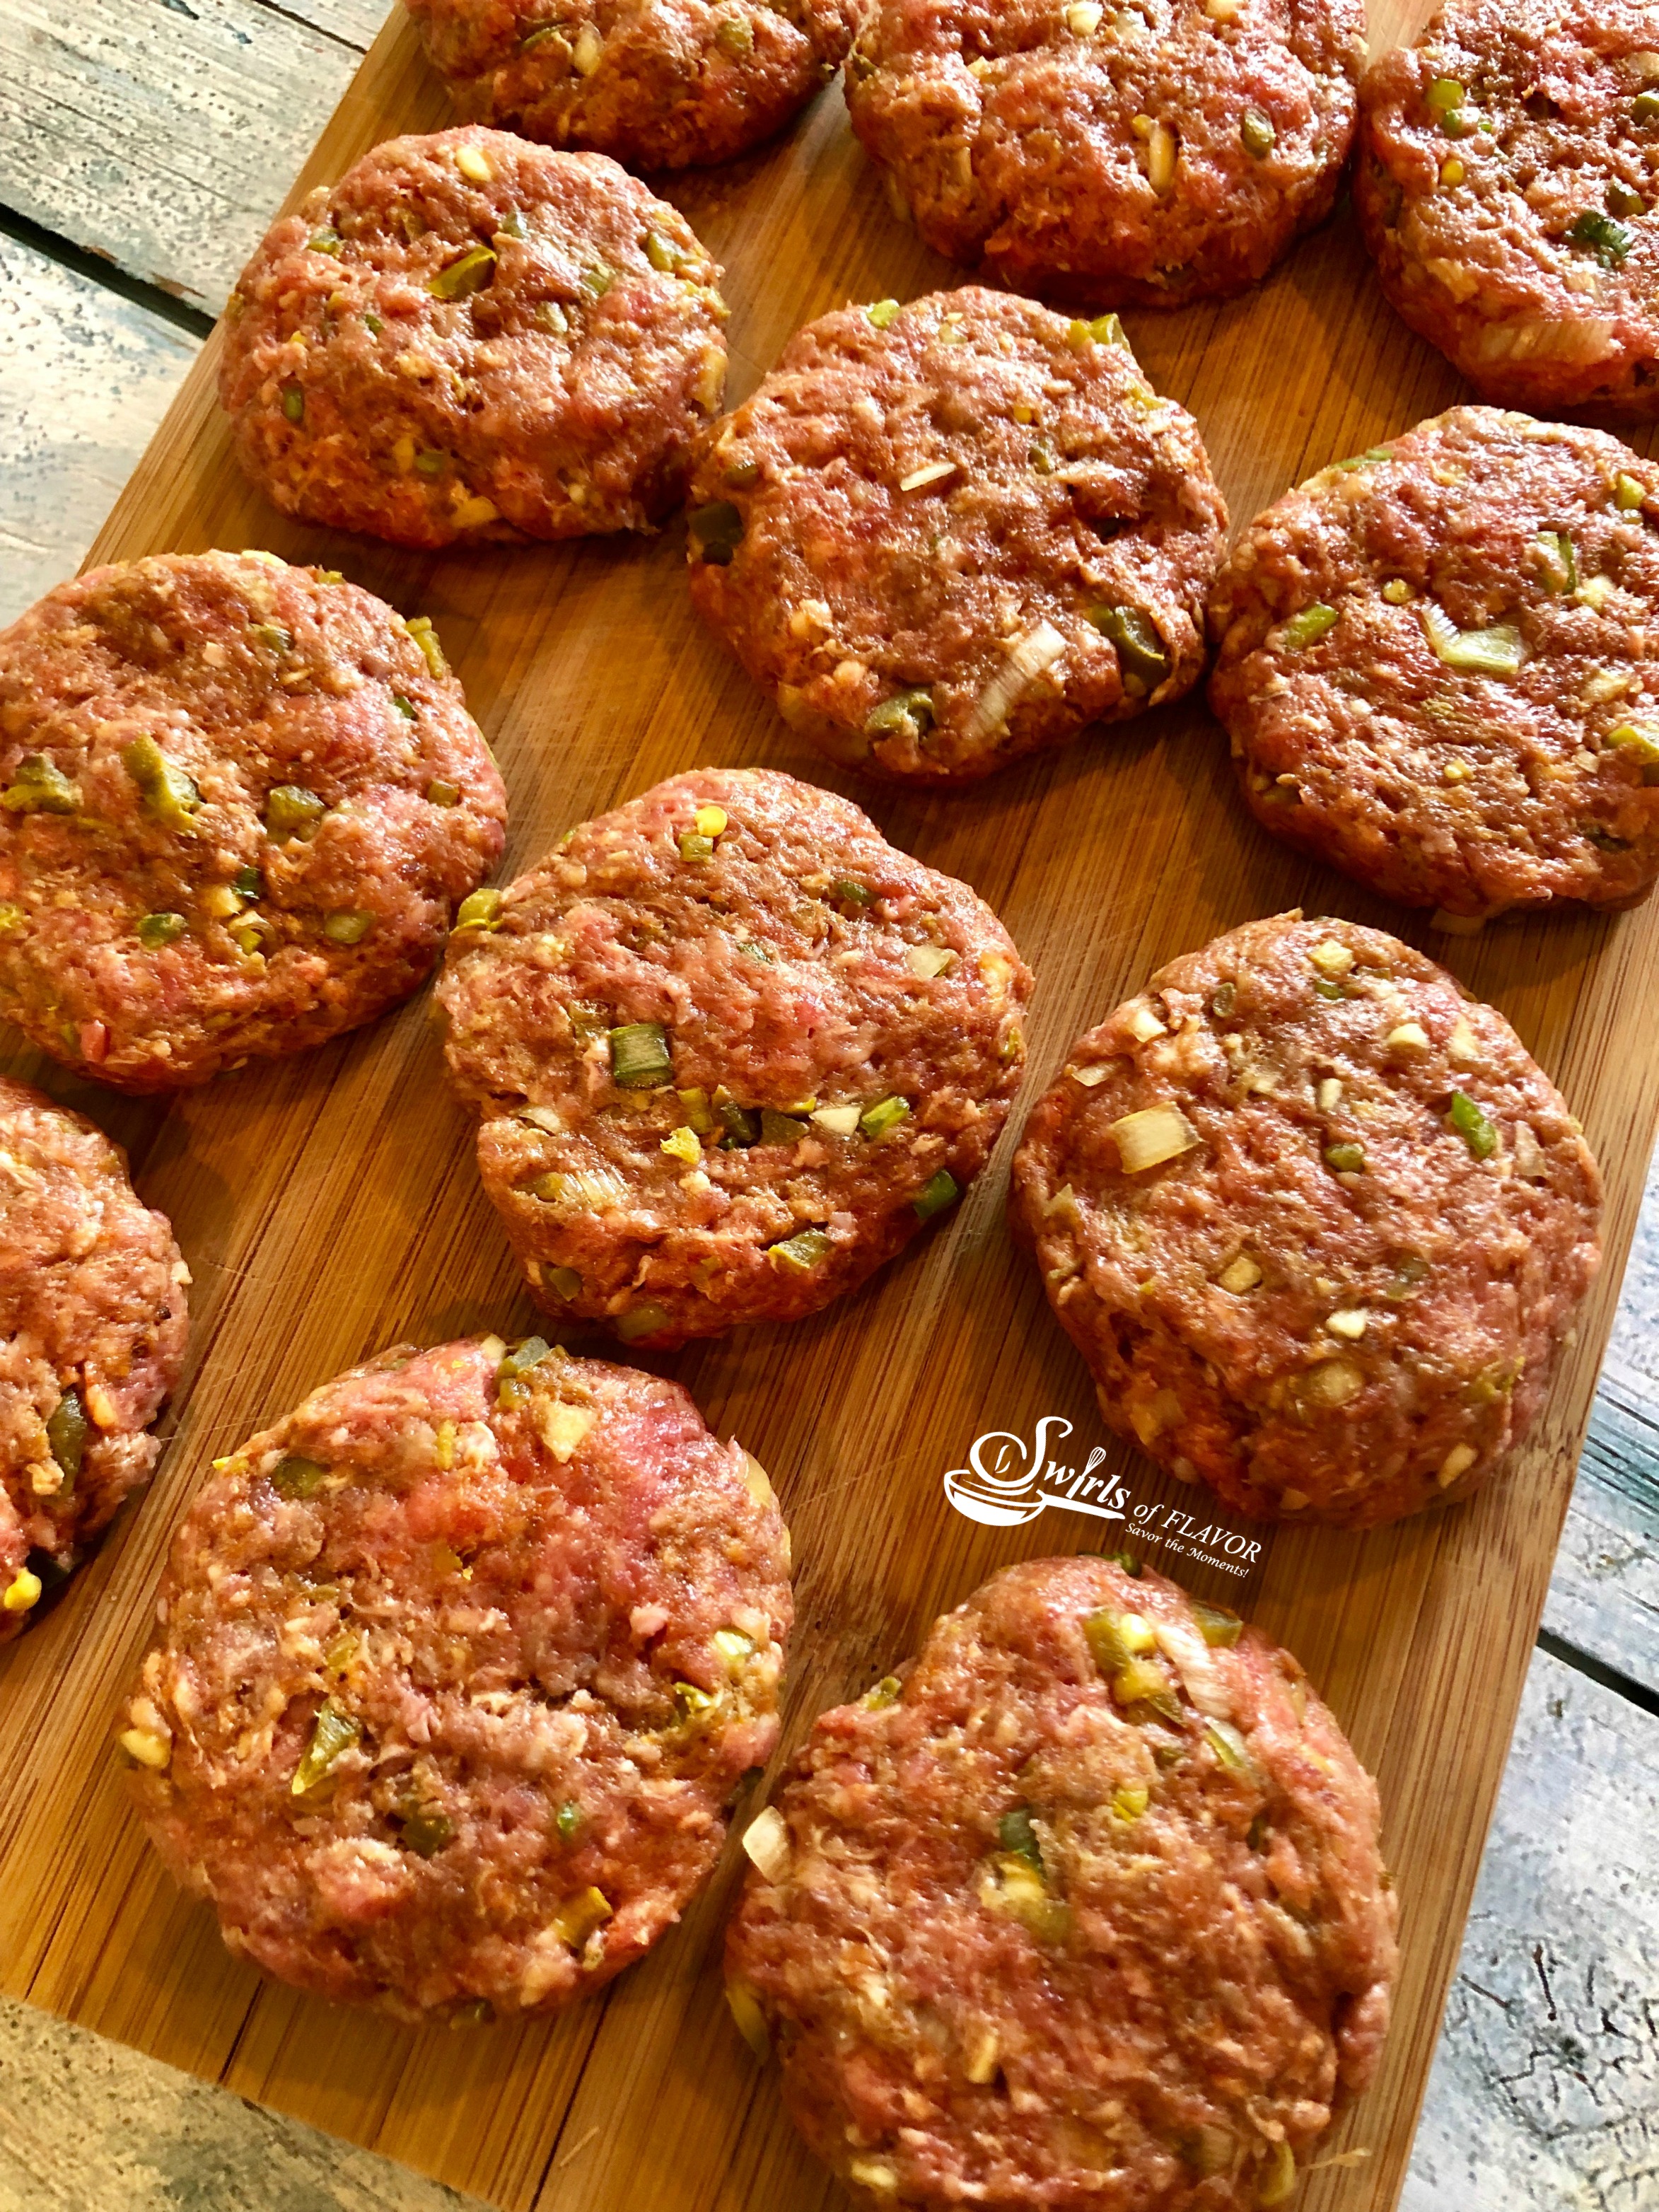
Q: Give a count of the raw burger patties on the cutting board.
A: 12